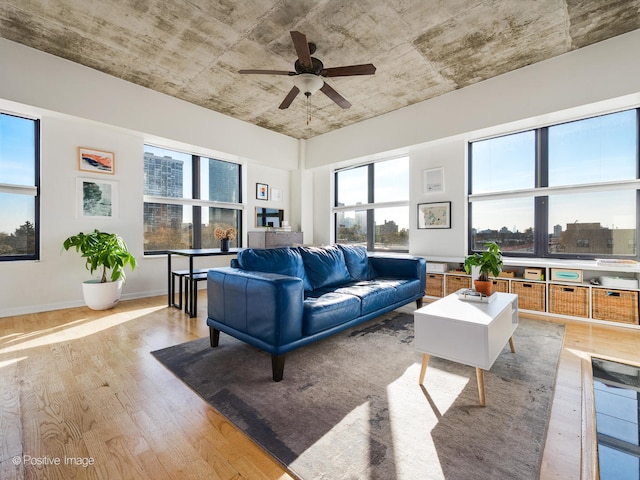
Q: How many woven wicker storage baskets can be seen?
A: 6